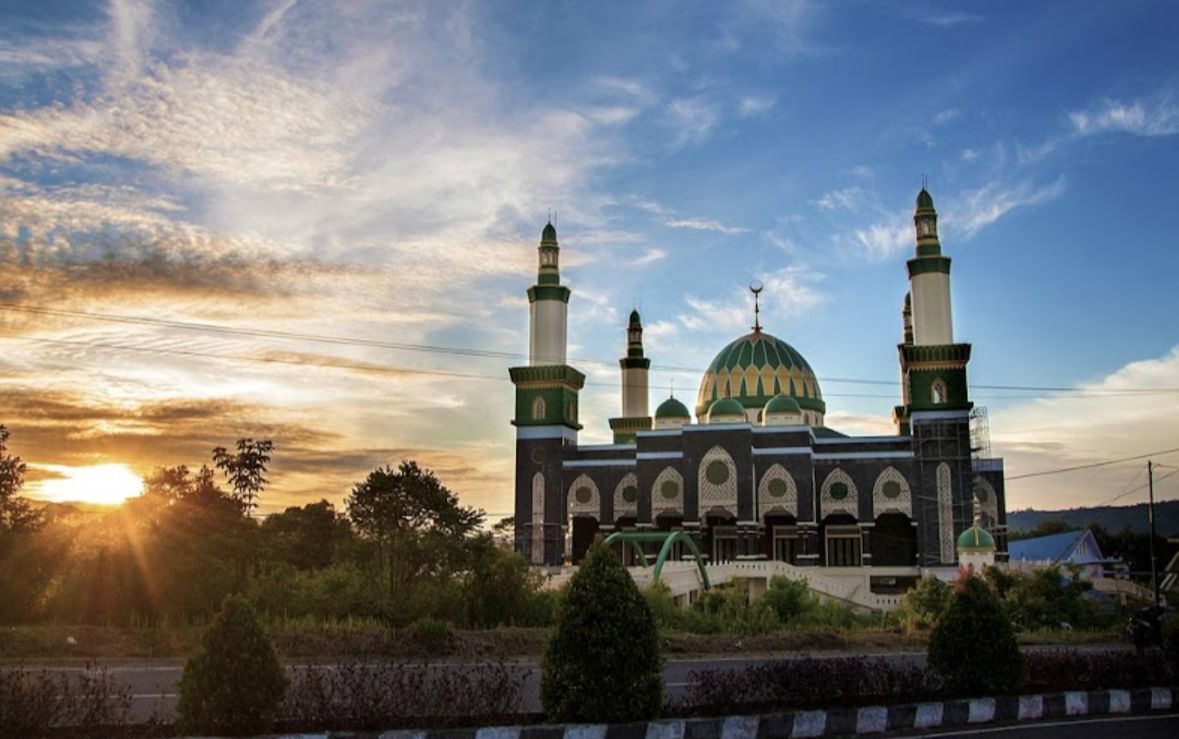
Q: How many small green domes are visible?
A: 4